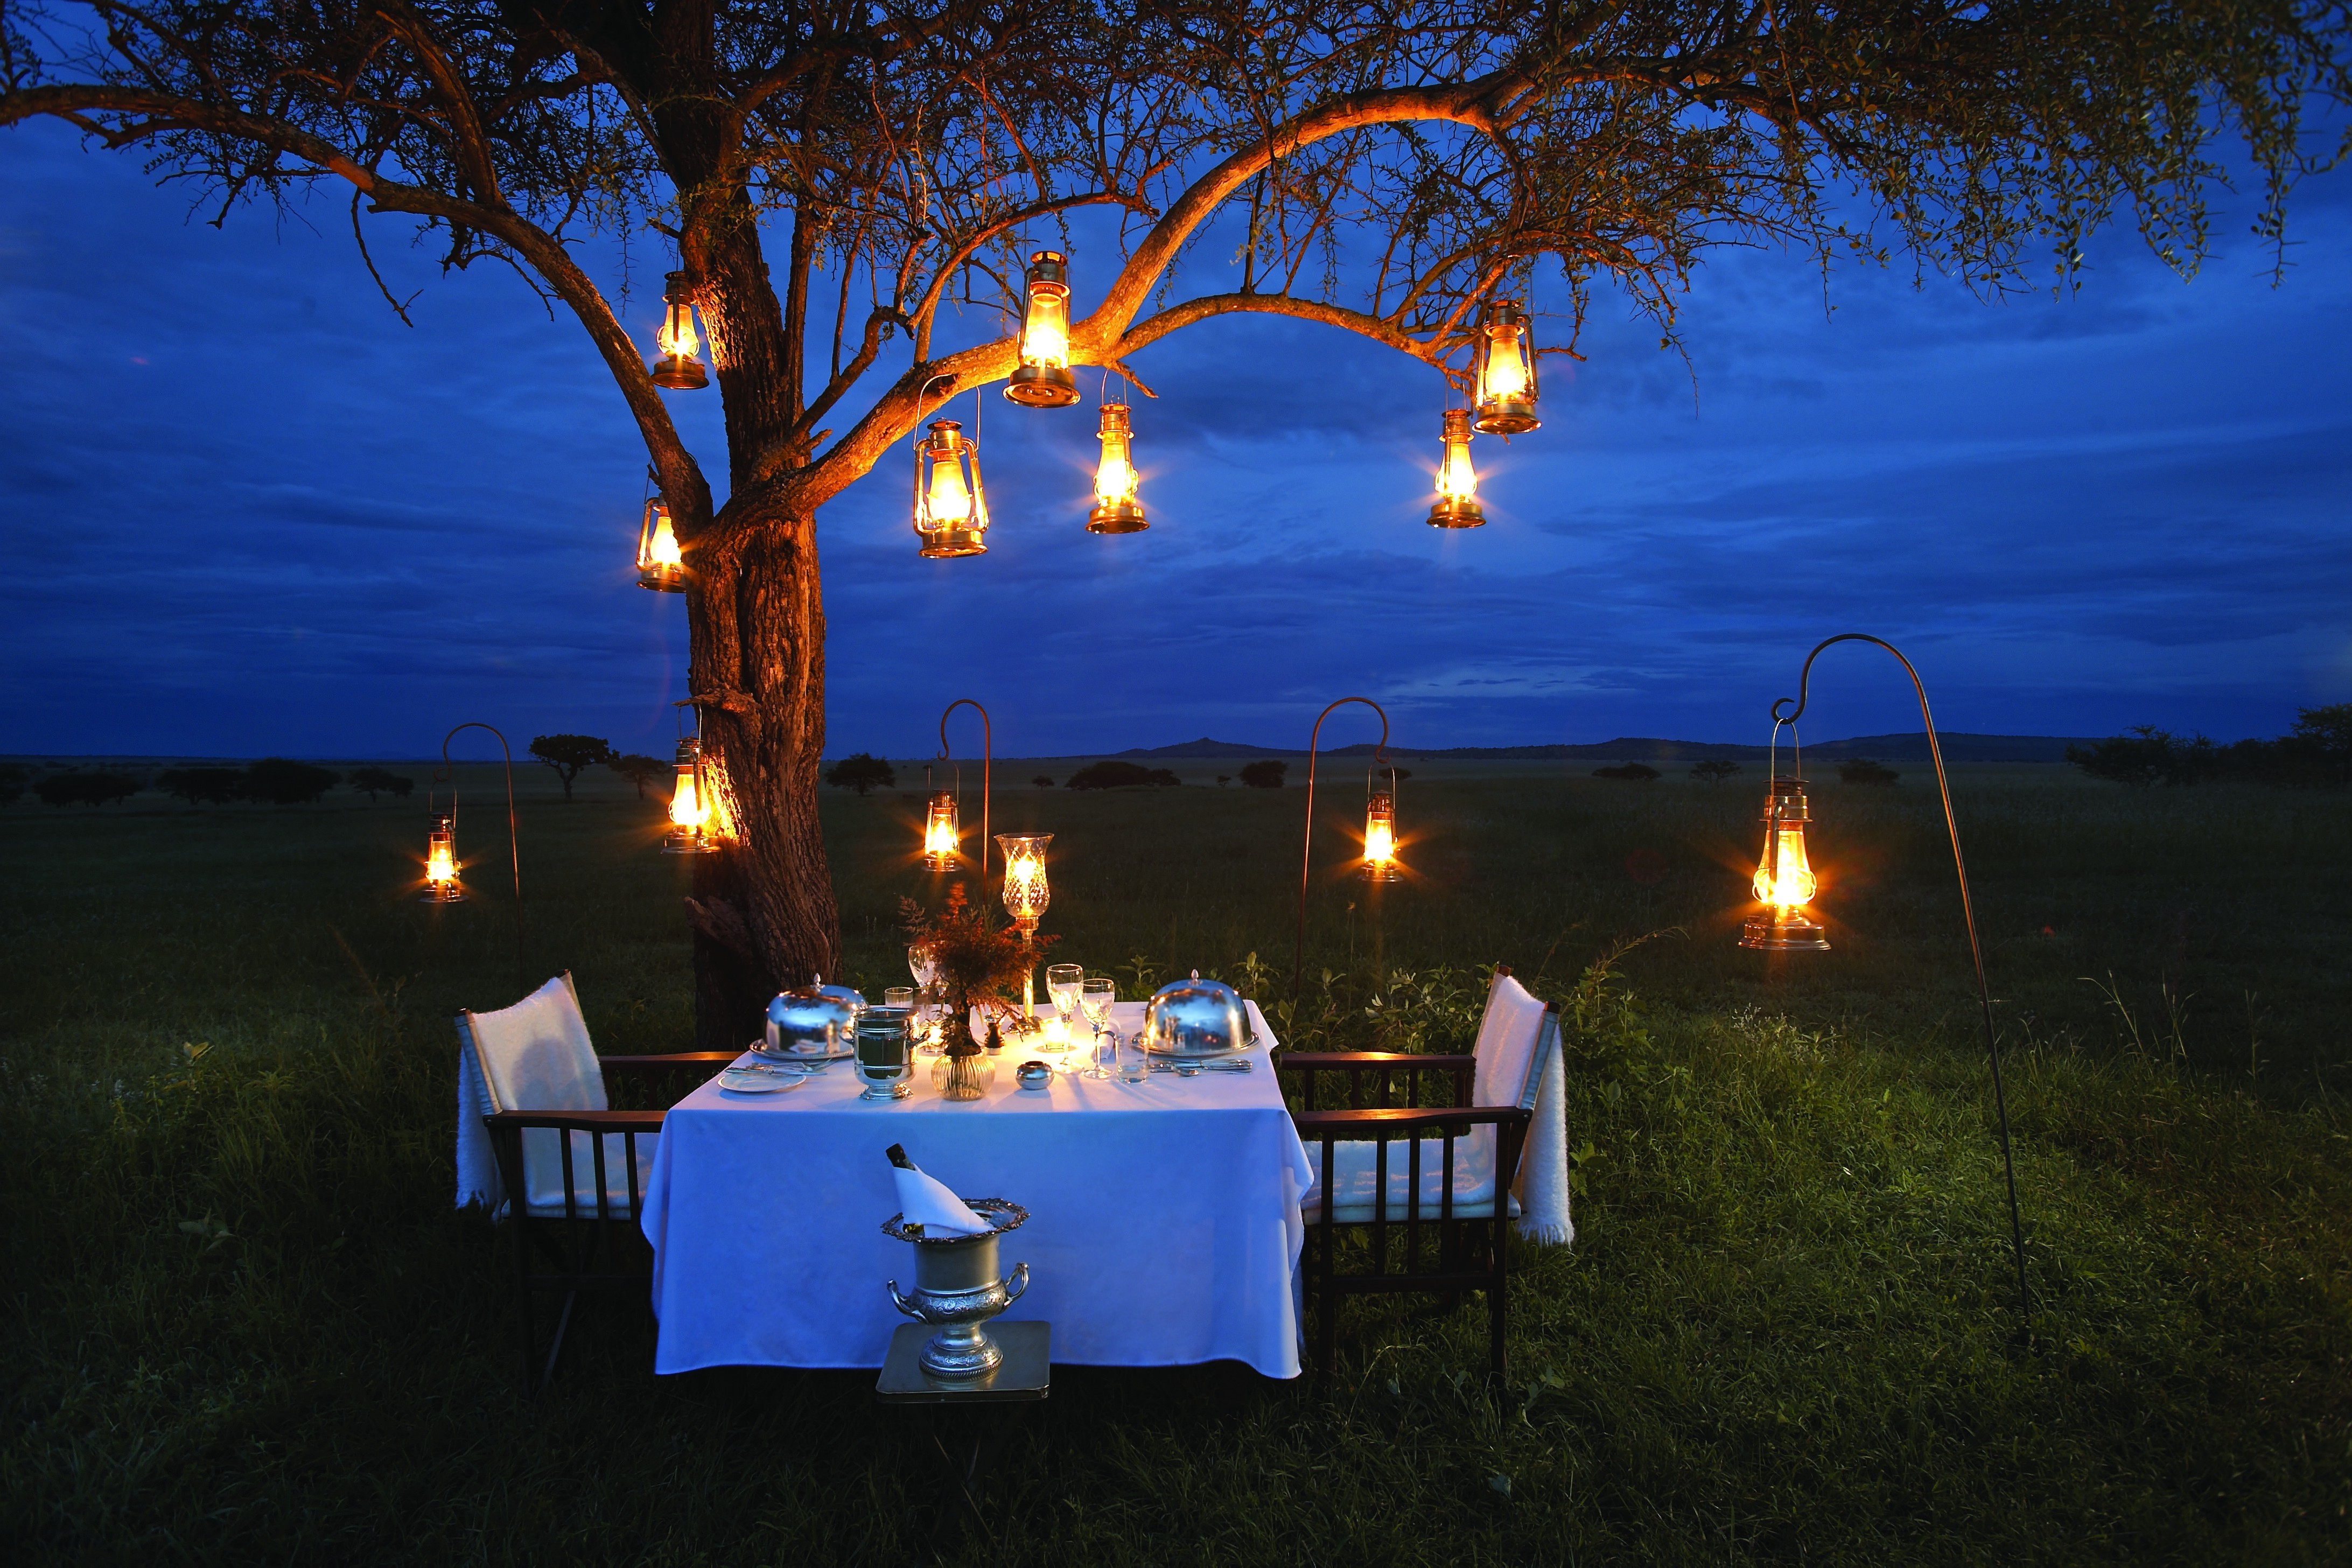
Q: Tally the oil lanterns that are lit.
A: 12